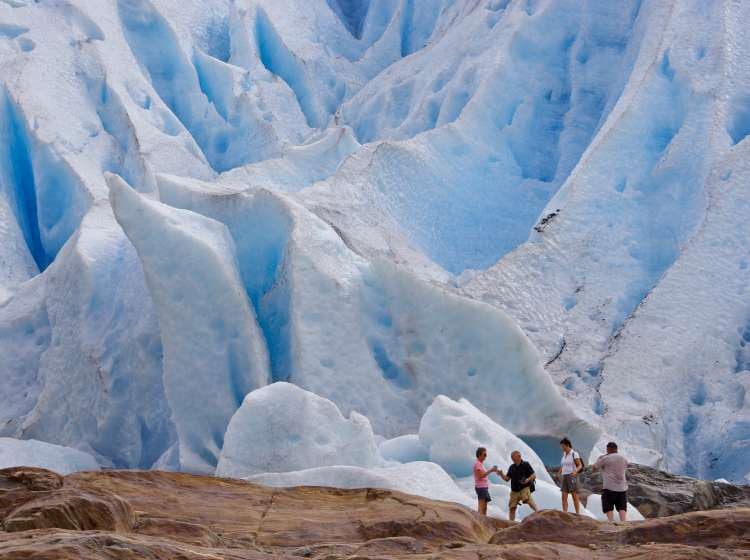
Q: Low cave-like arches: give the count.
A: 1